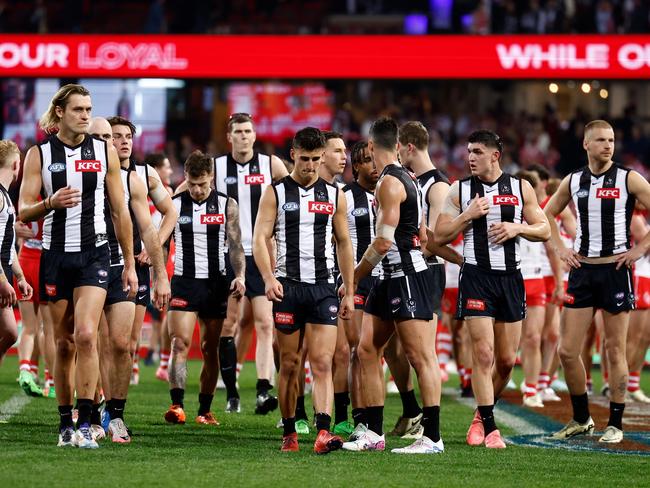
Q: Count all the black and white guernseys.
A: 13